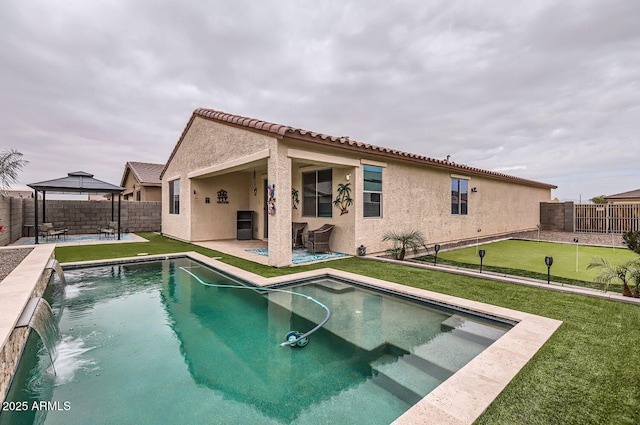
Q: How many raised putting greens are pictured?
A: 1